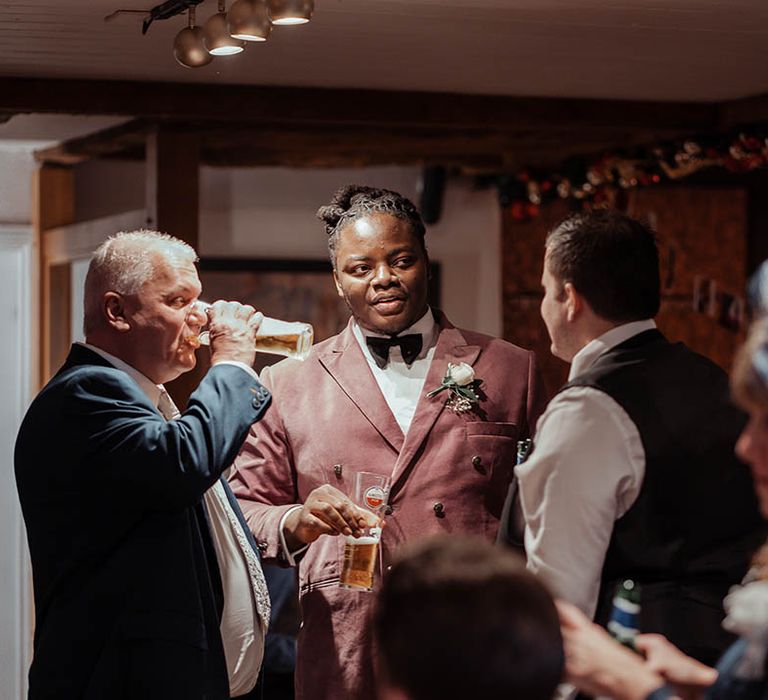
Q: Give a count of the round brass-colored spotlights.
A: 4